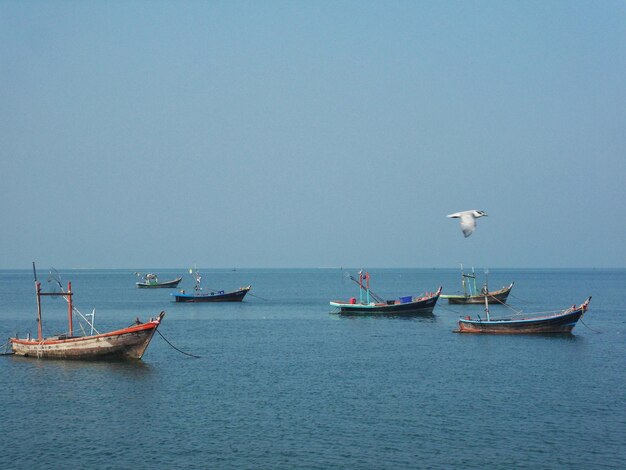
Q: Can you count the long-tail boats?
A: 6